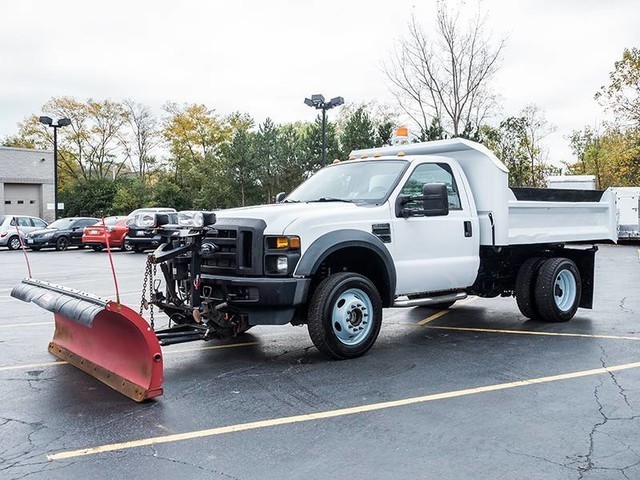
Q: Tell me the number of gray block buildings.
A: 1